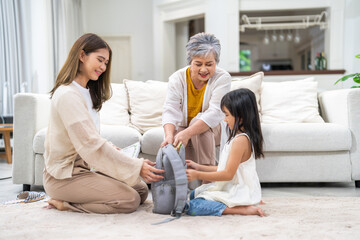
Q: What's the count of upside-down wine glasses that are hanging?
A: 5